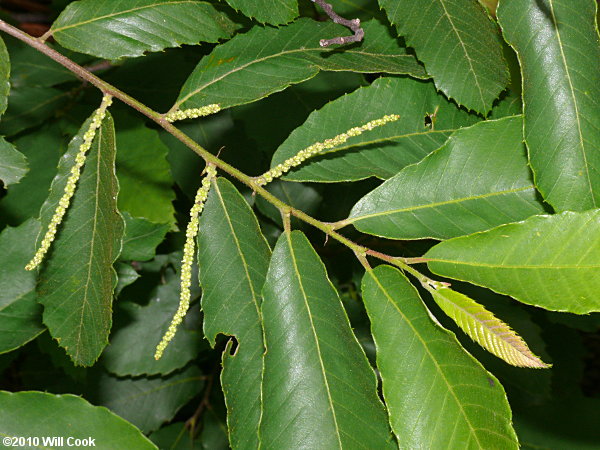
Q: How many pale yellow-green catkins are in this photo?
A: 4